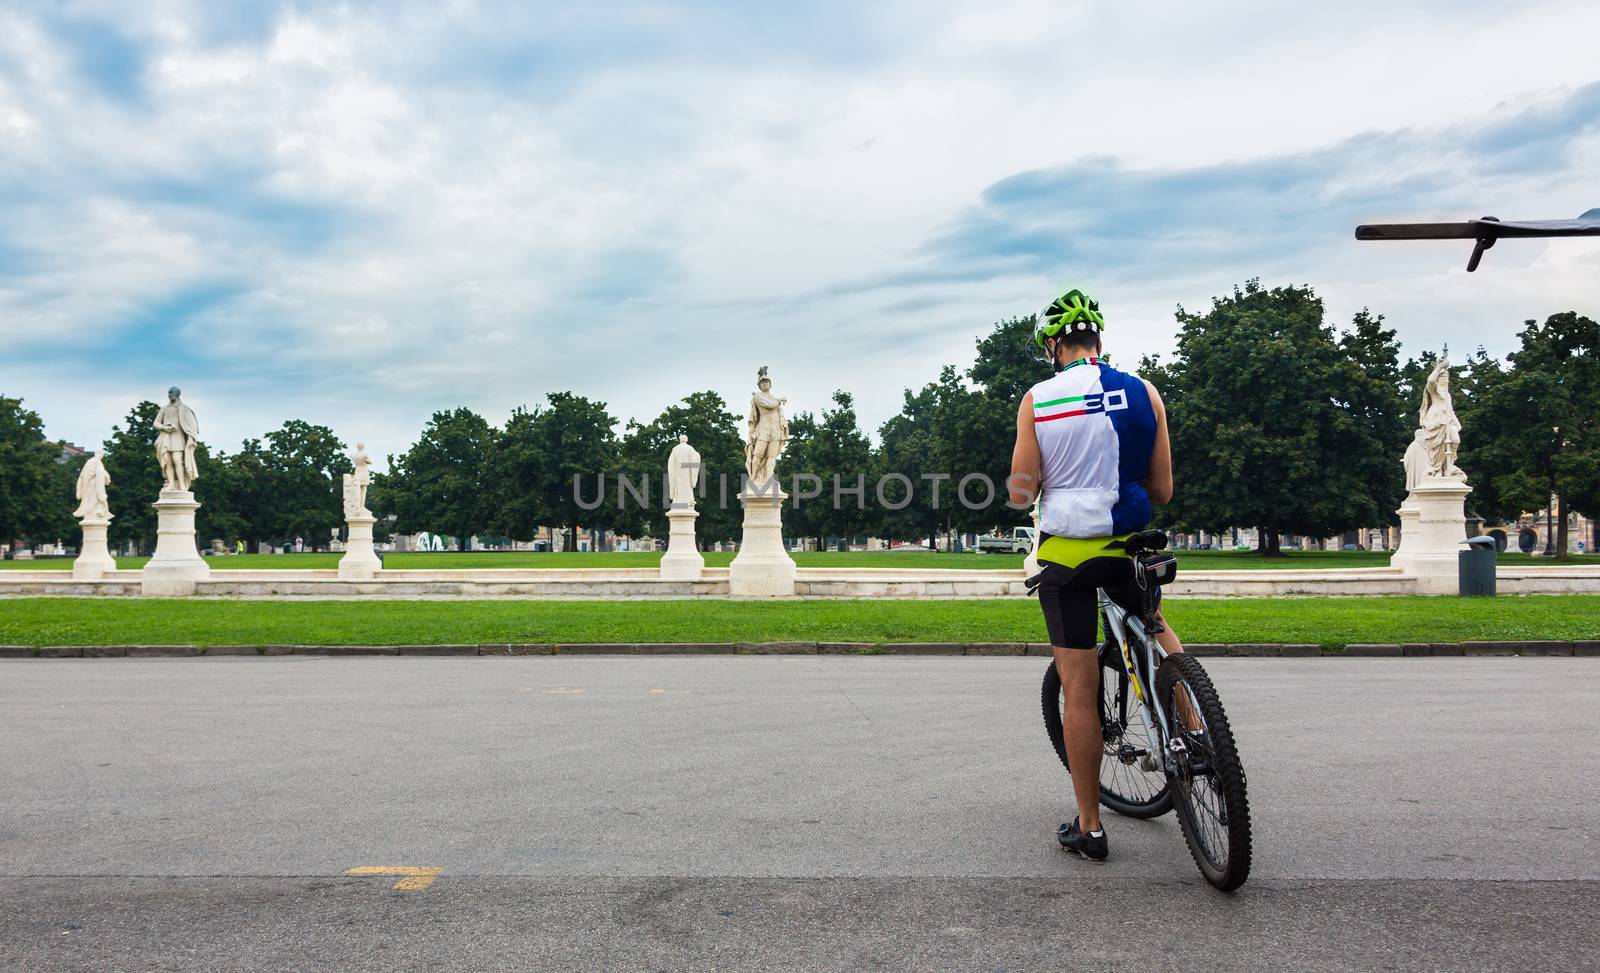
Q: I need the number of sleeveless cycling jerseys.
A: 1